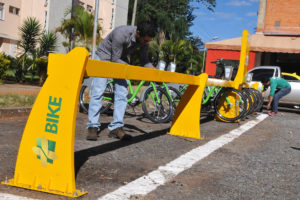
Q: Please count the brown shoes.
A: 2